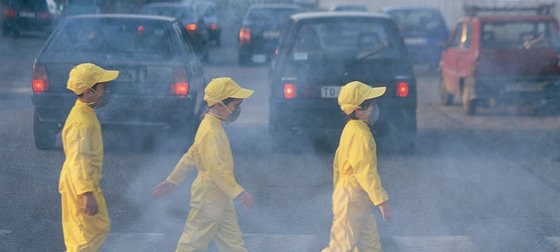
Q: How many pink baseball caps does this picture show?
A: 0